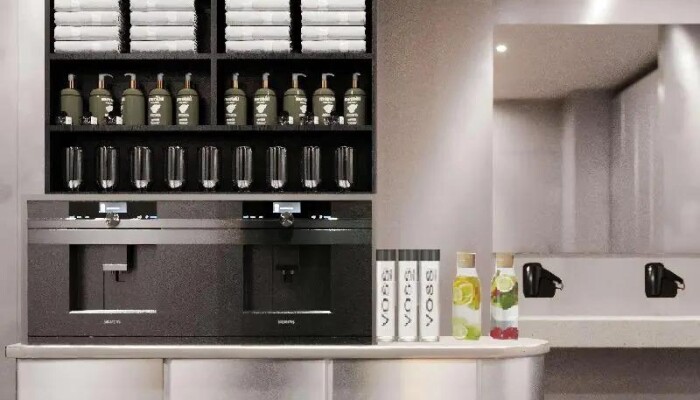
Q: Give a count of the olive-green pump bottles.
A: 10